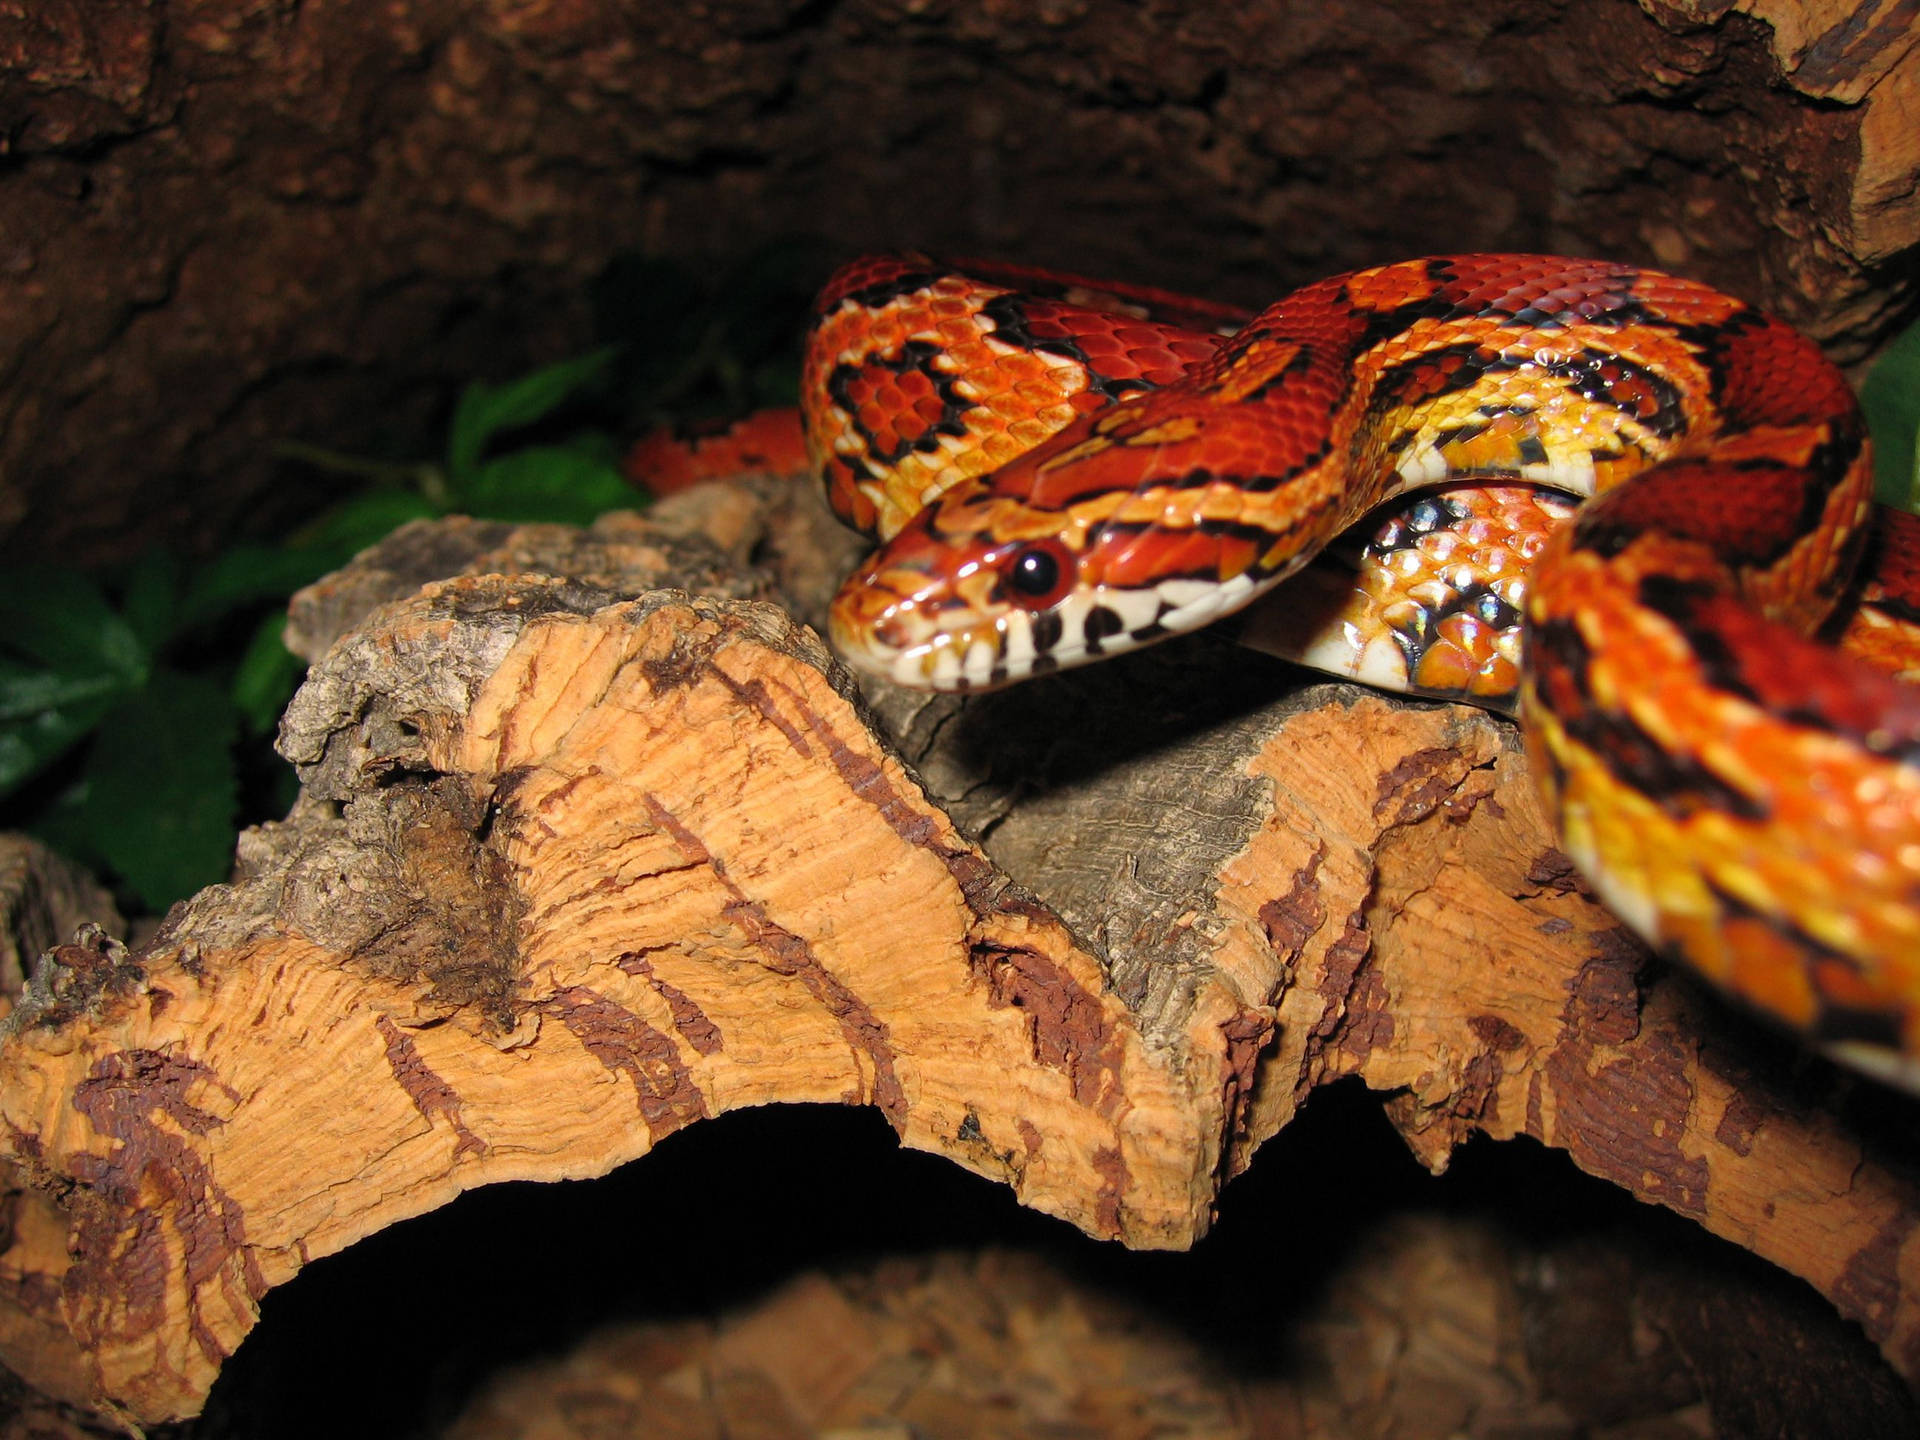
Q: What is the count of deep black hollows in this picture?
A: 2